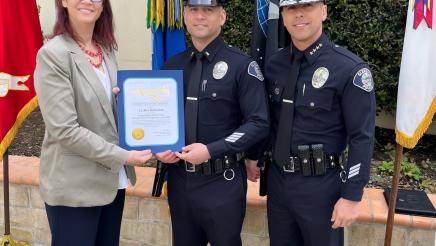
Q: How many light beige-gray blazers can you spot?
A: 1